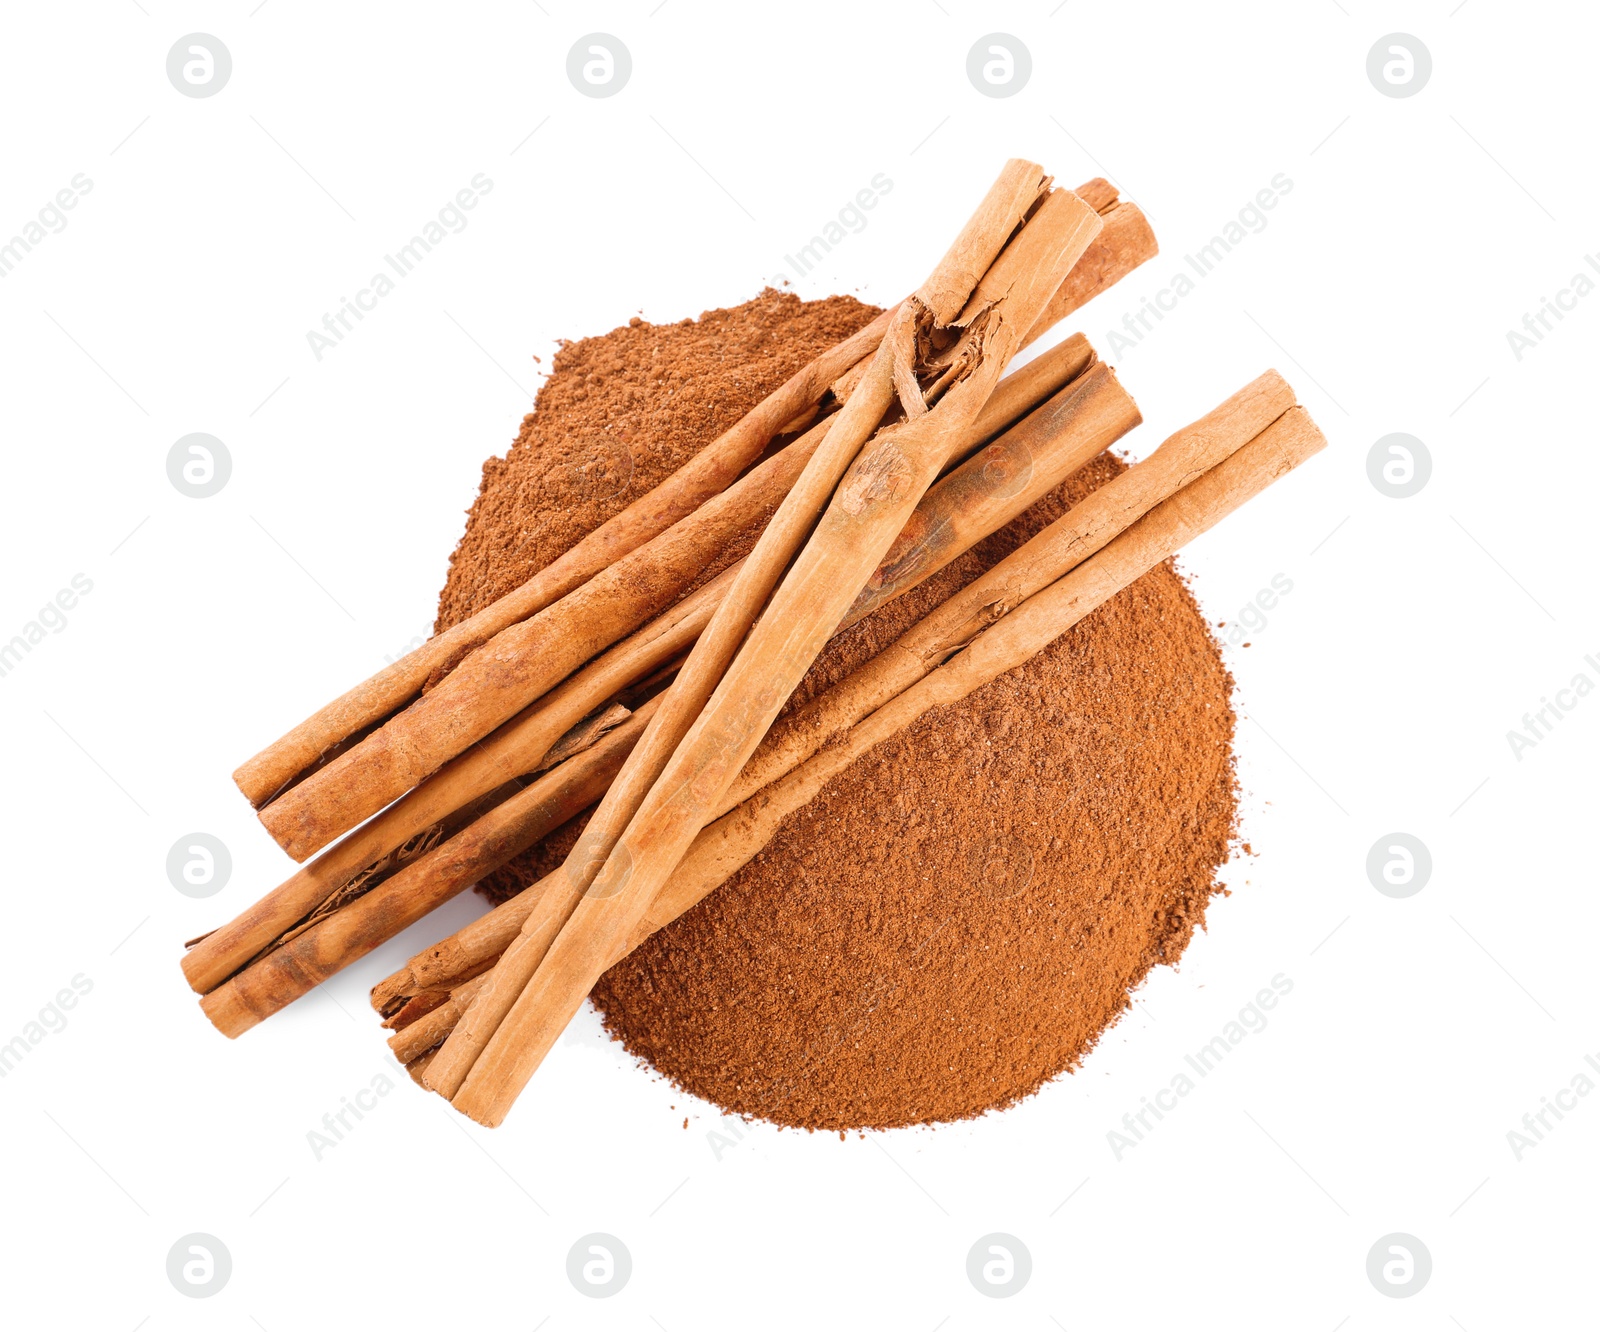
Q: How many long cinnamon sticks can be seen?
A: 4